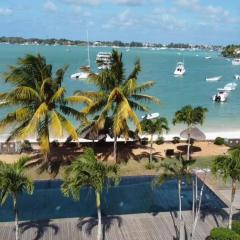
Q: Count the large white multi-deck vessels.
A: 1